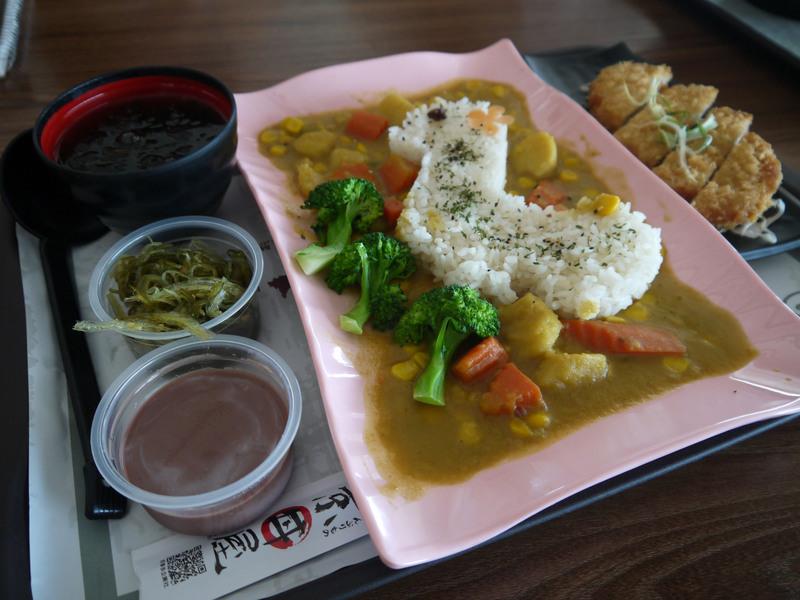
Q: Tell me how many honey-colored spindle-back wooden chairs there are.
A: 0